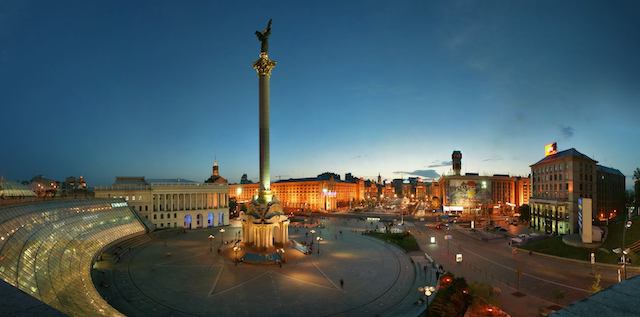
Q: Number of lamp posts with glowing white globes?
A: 7